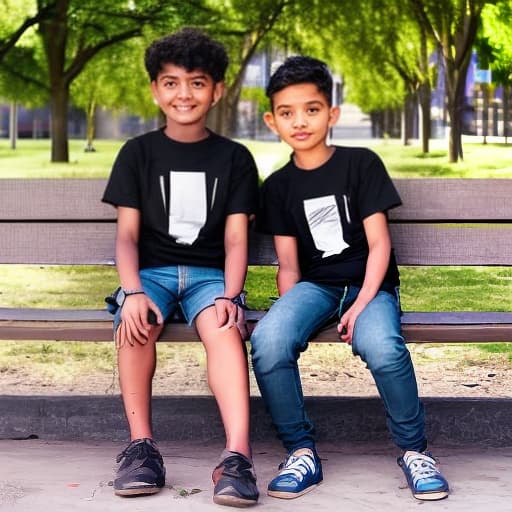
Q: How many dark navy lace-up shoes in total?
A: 2